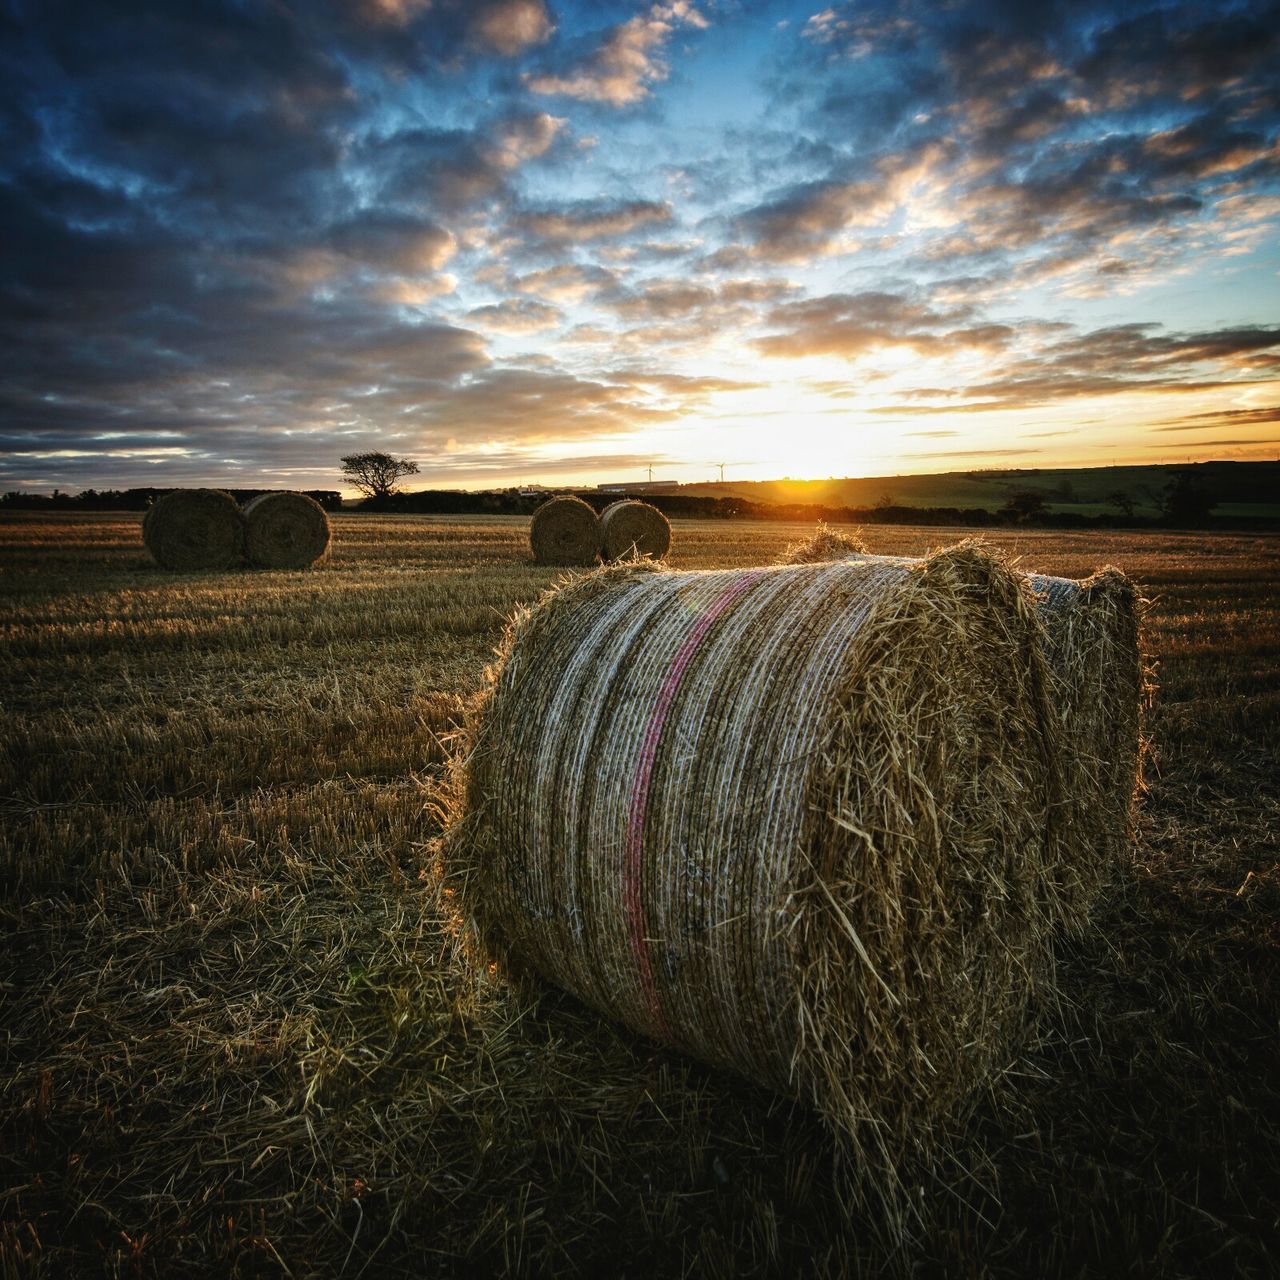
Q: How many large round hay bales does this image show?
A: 6